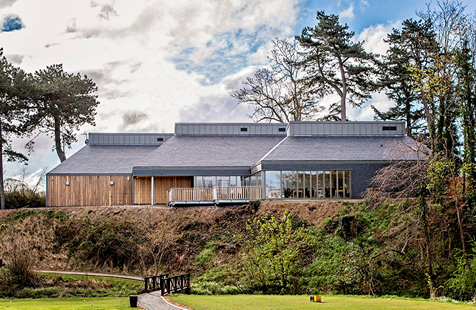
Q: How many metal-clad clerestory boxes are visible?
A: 3